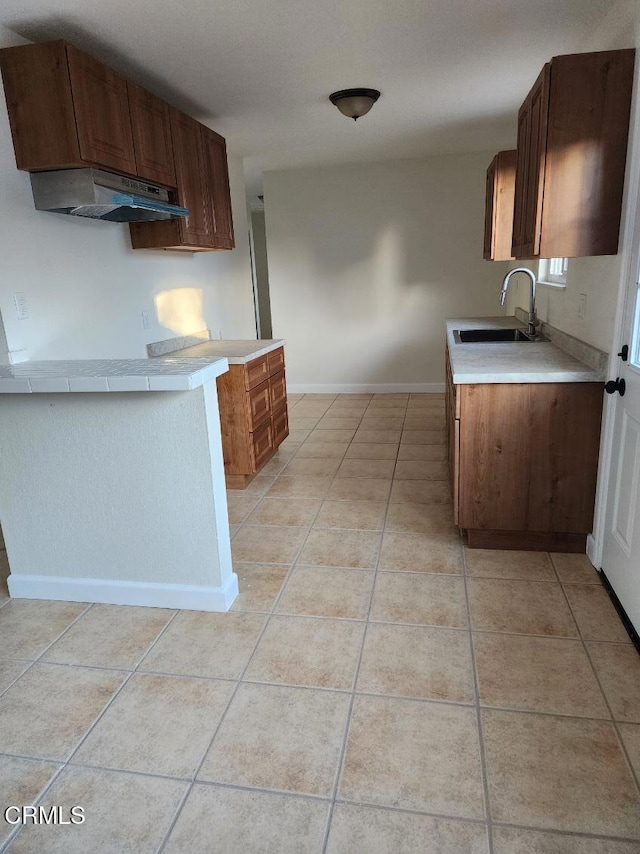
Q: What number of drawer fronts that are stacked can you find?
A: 6